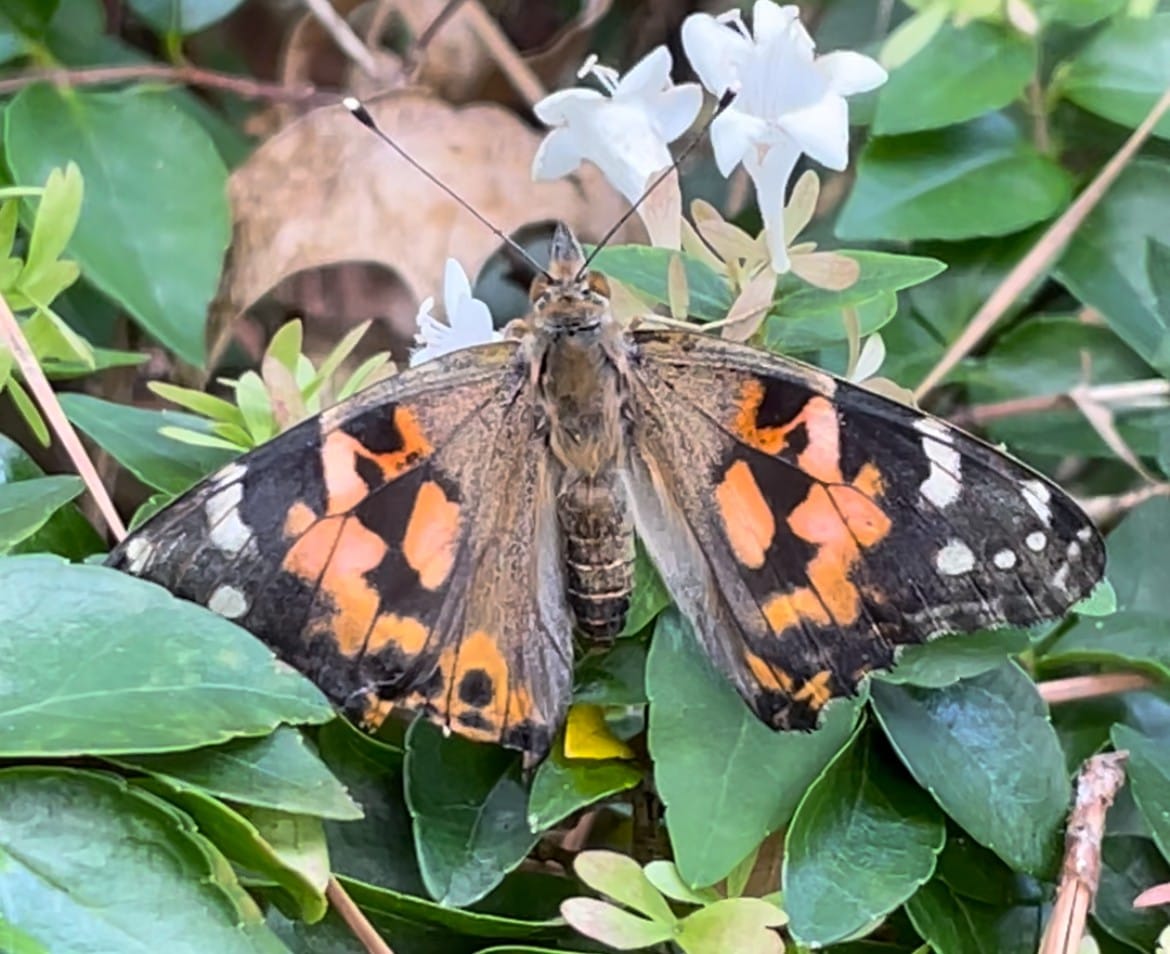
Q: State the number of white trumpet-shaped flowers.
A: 3